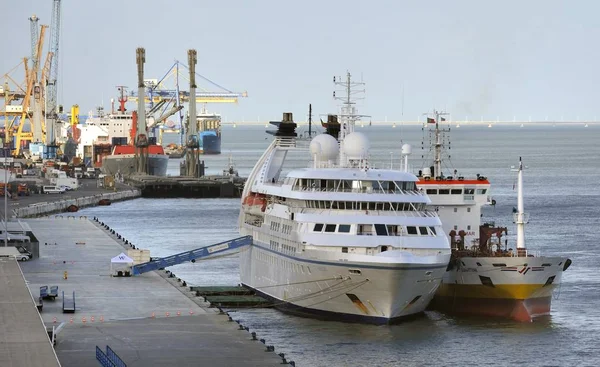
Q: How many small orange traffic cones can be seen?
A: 9